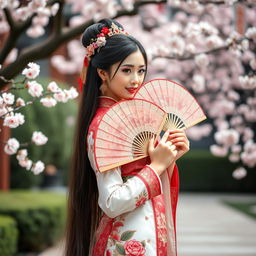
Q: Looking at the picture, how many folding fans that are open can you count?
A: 2